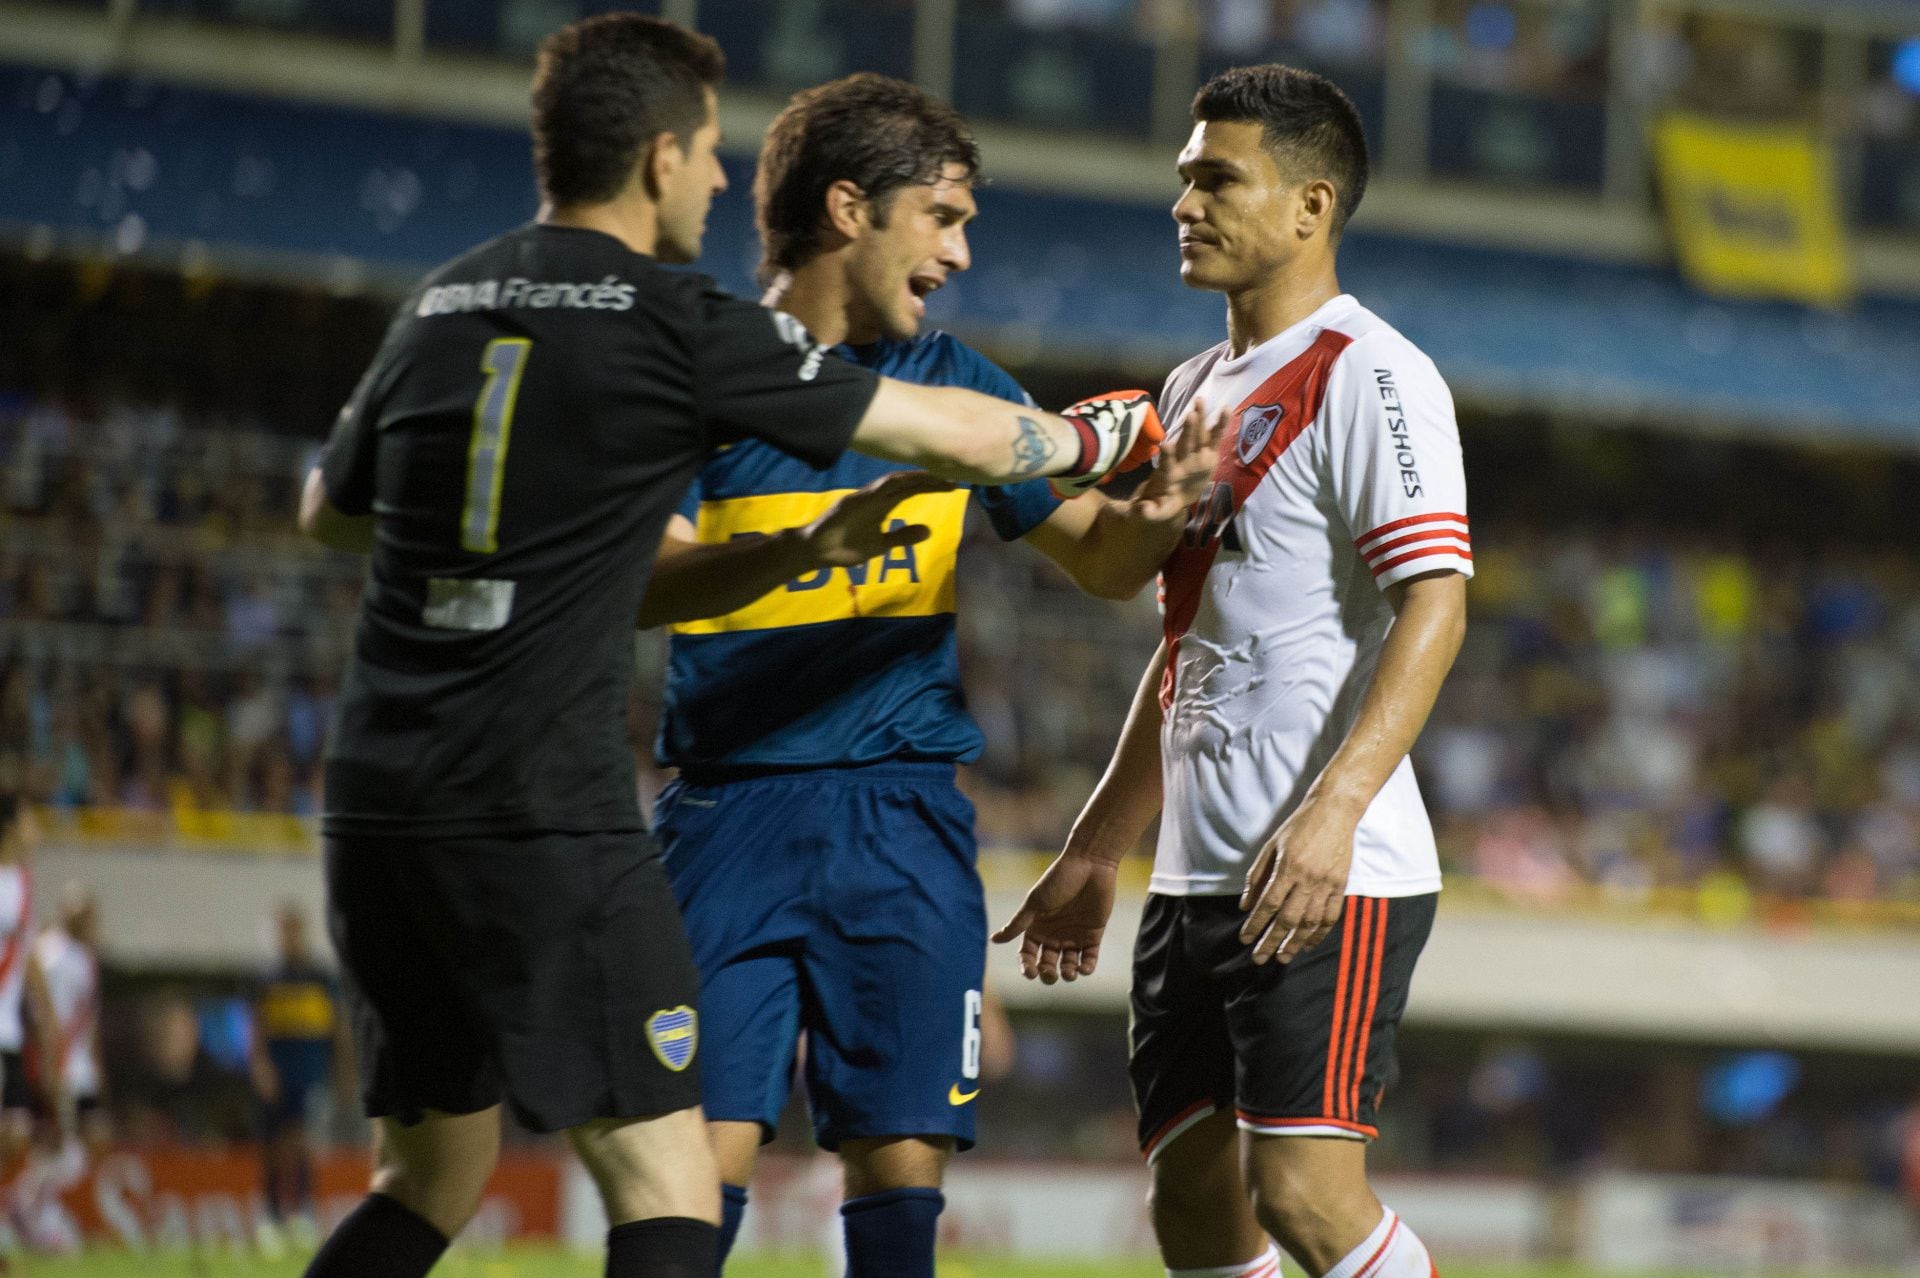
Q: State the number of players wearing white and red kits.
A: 3